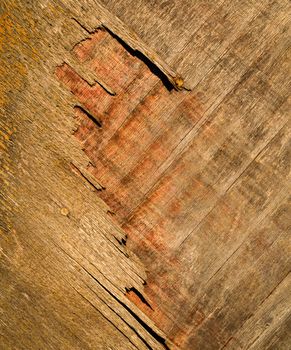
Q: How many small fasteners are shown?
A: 2